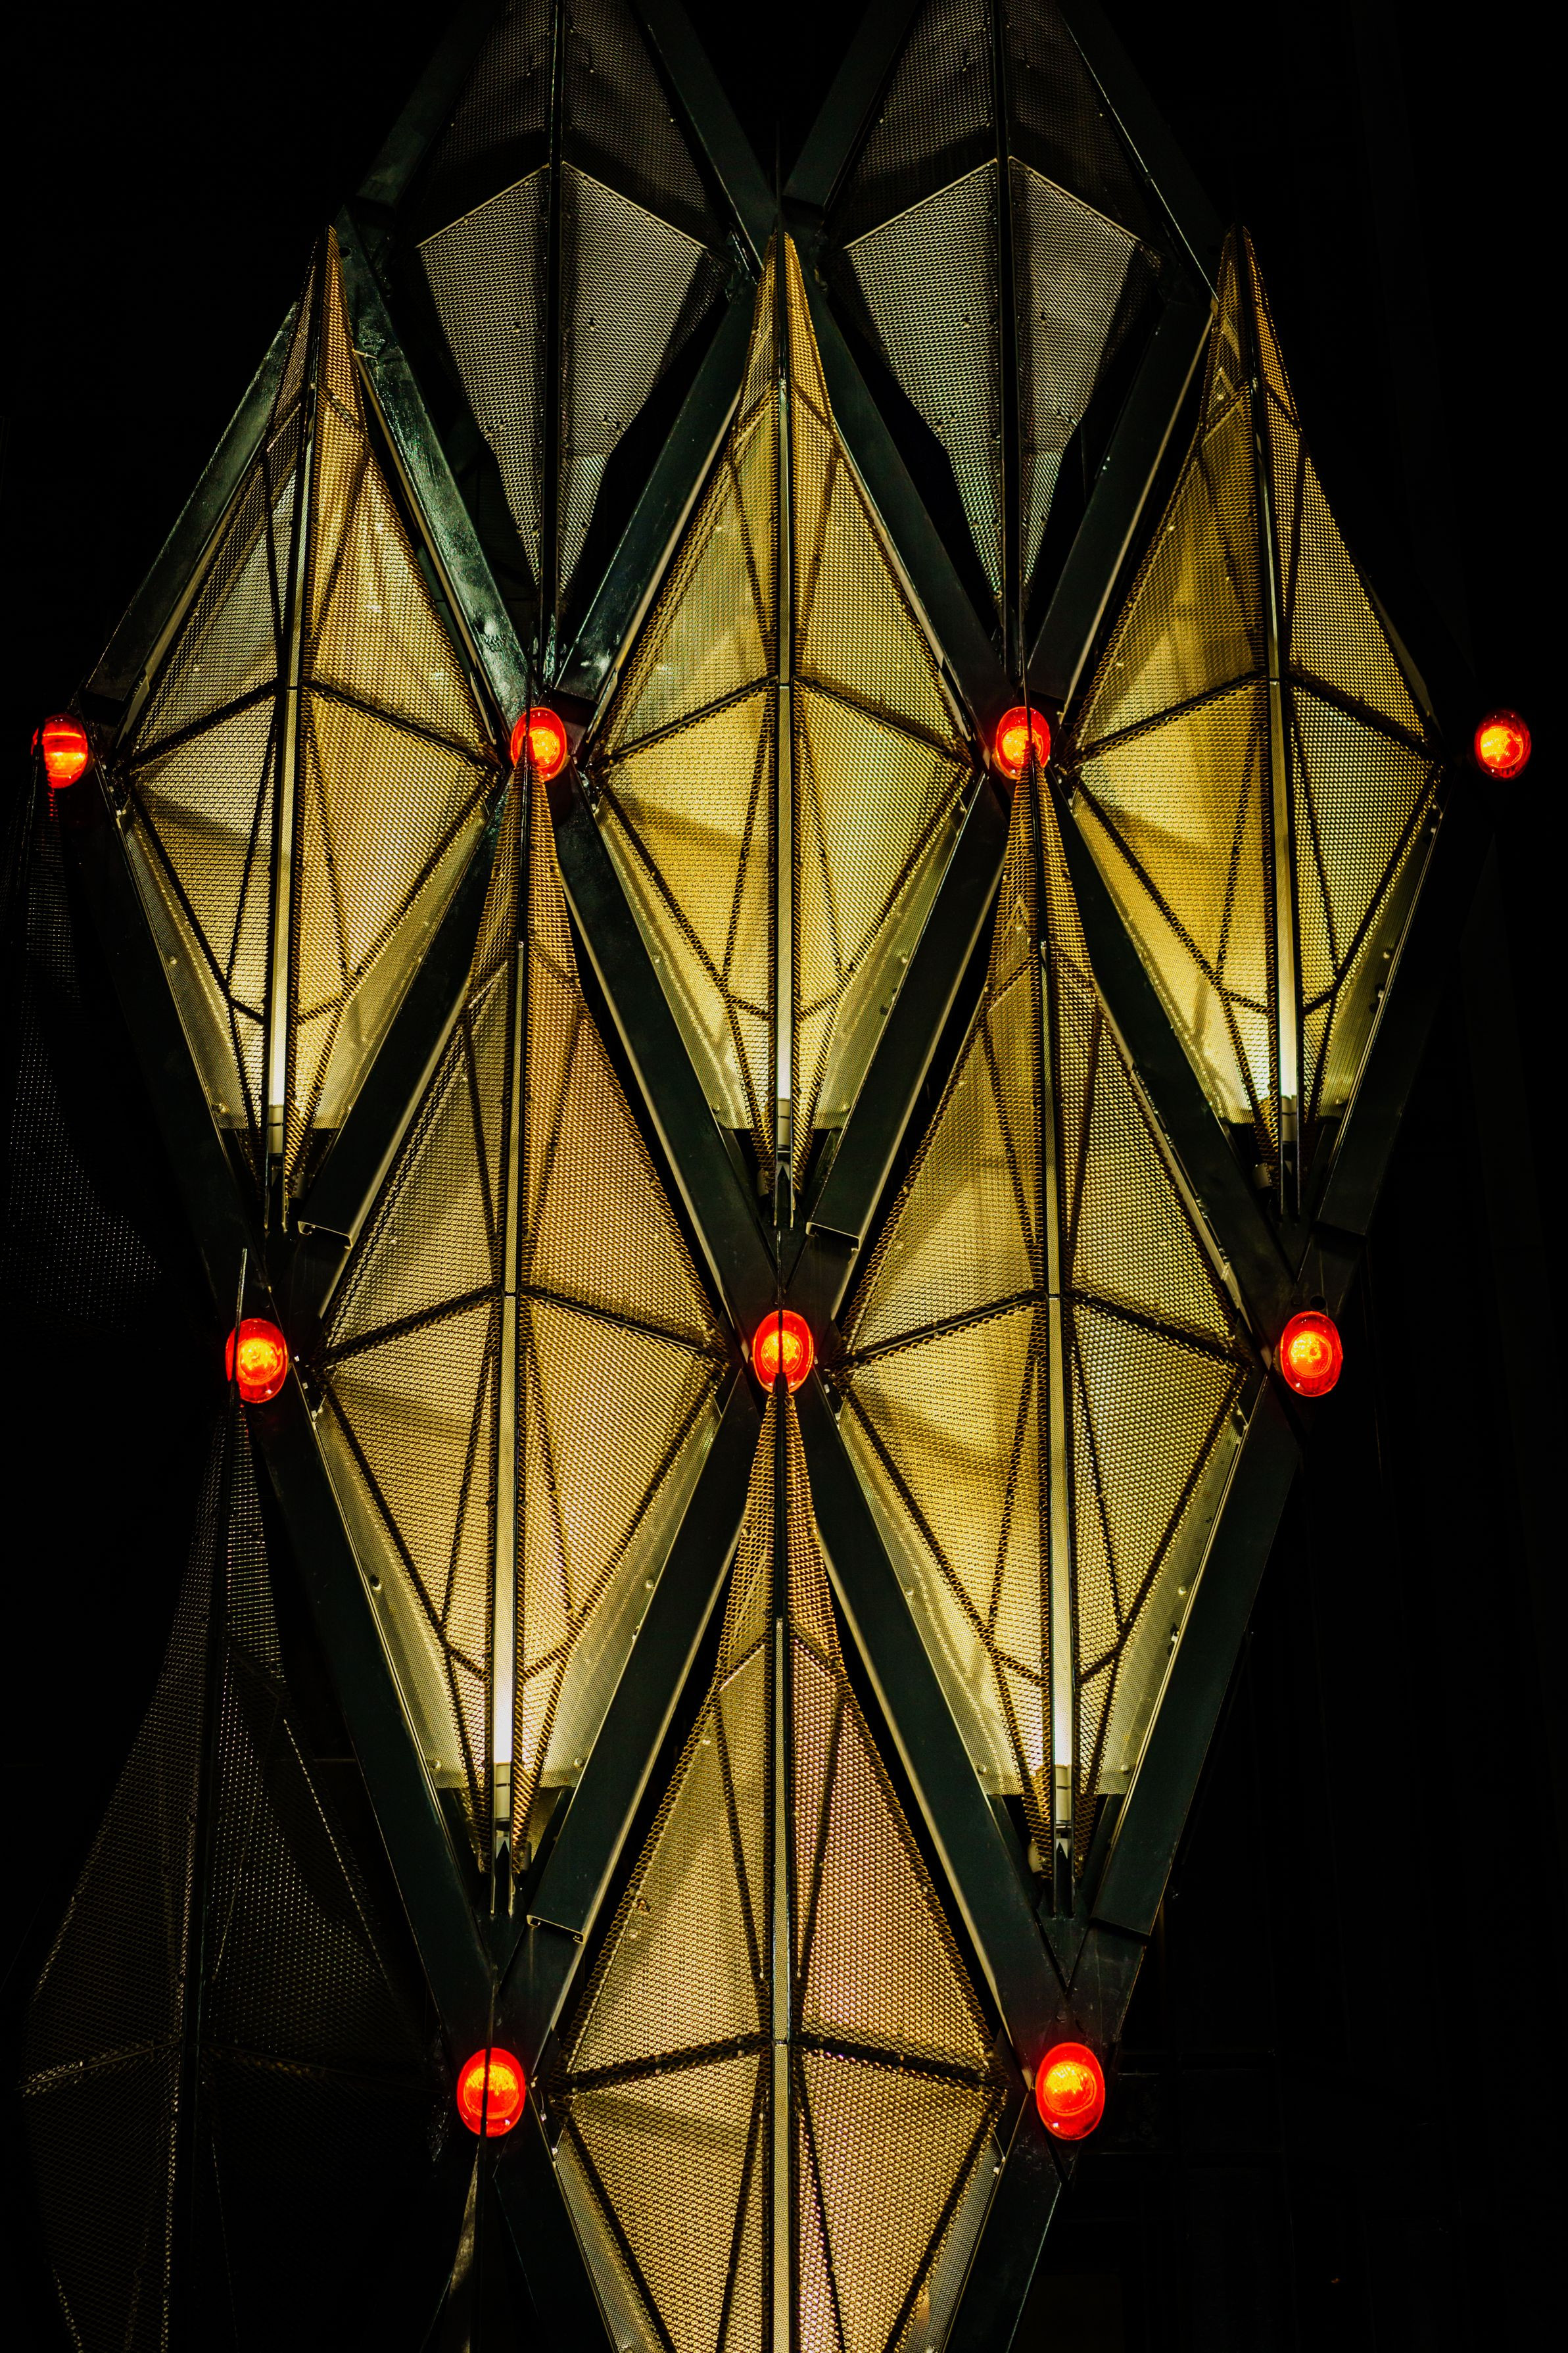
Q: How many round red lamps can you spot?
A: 9